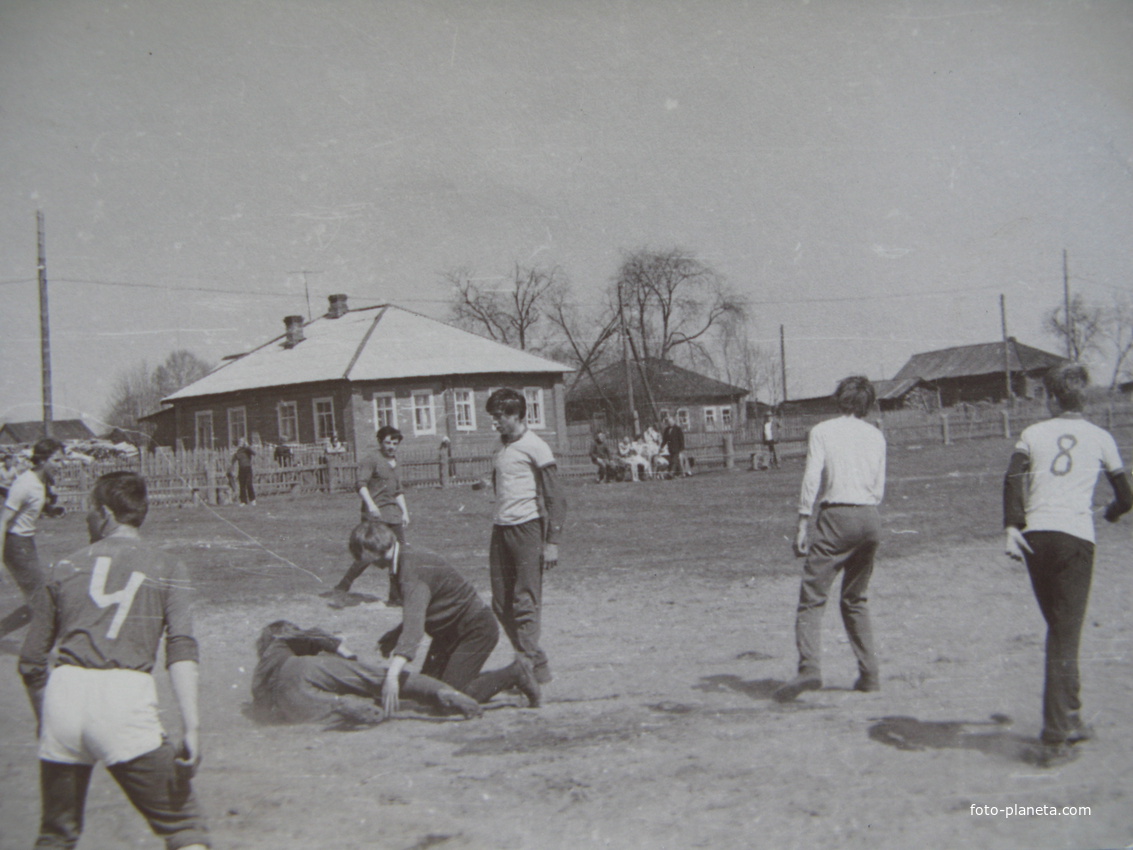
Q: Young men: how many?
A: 8